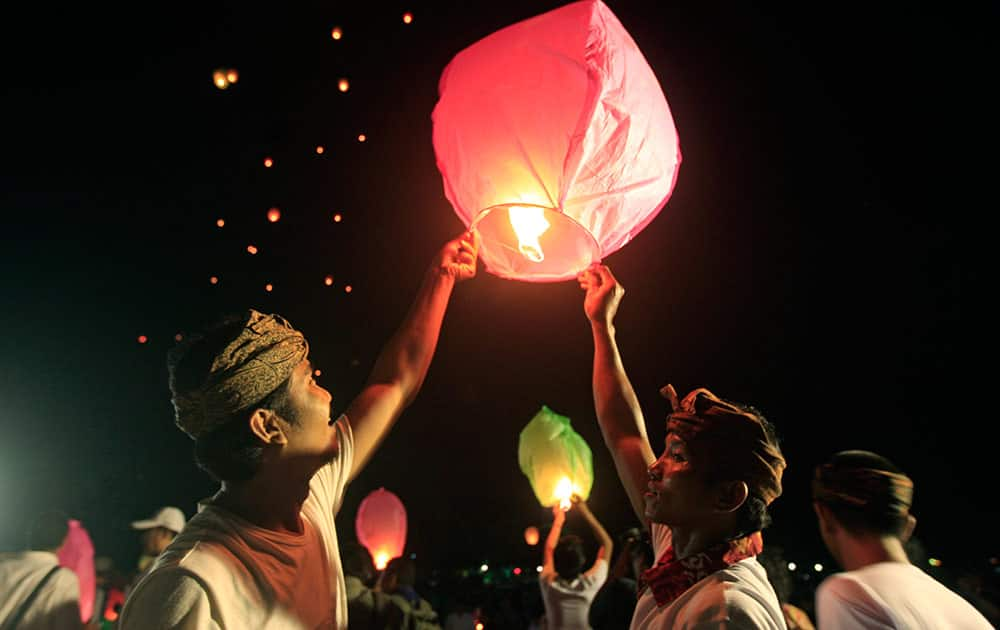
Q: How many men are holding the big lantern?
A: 2